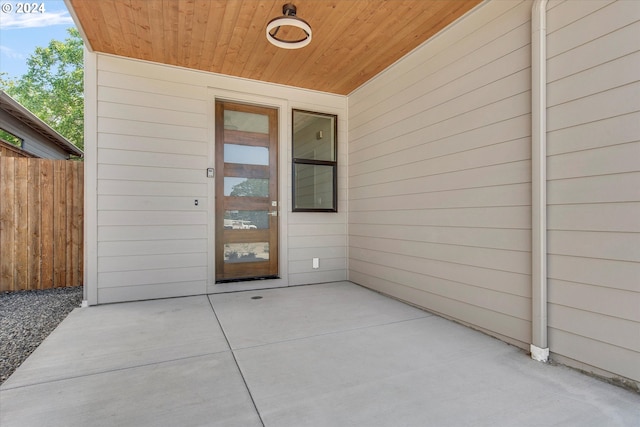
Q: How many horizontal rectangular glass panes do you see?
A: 5